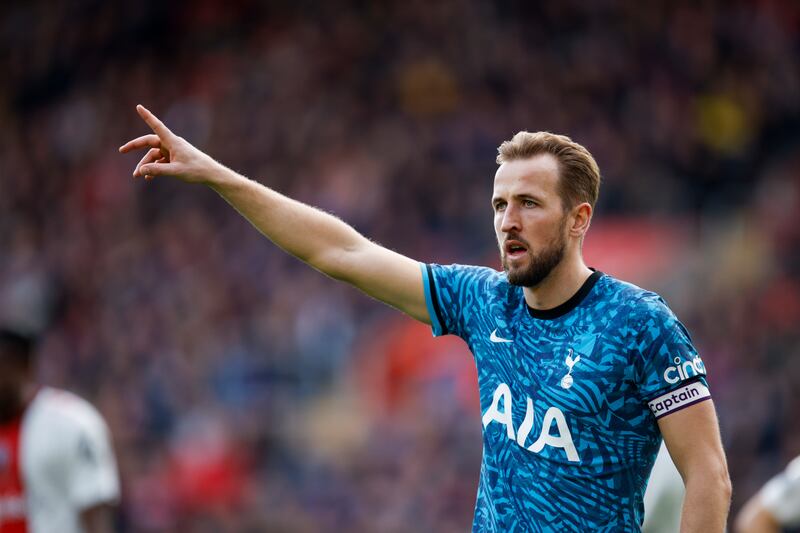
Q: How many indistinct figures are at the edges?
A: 2